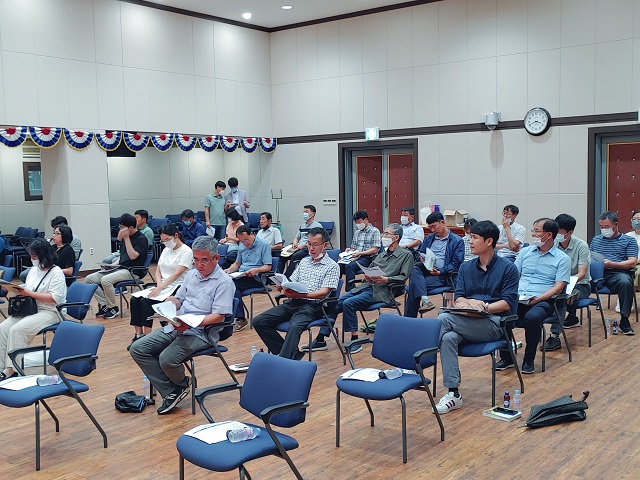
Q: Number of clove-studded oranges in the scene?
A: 0